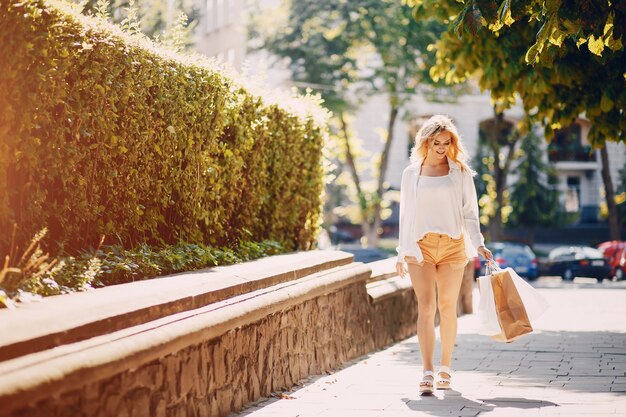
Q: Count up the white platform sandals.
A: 2